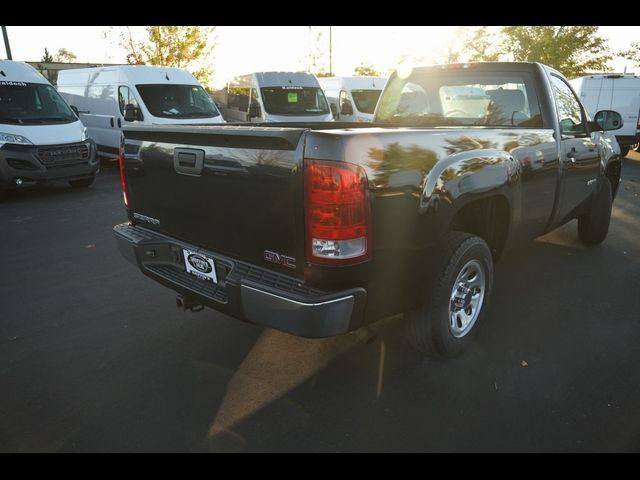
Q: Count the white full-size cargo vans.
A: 5